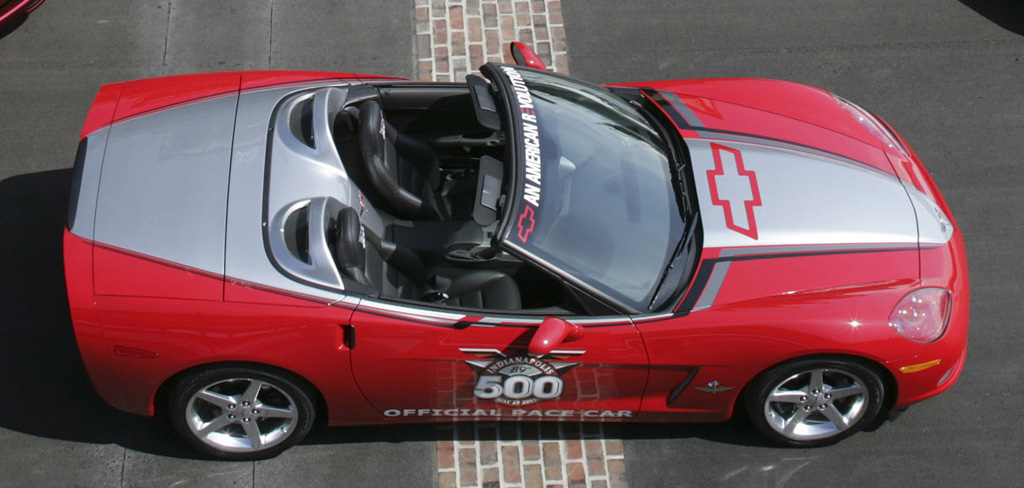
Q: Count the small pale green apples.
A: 0